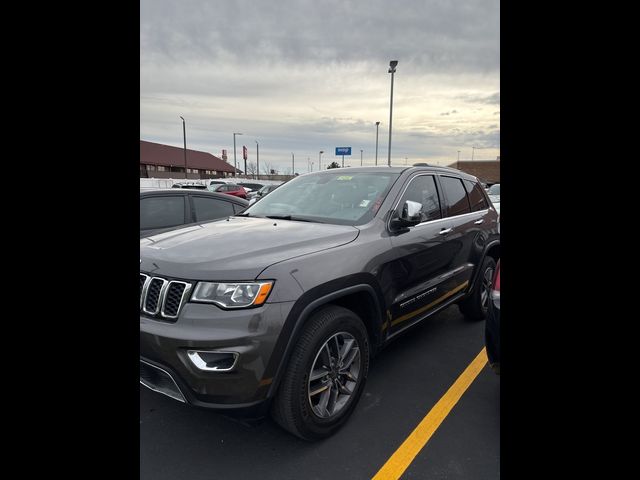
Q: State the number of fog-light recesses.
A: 1